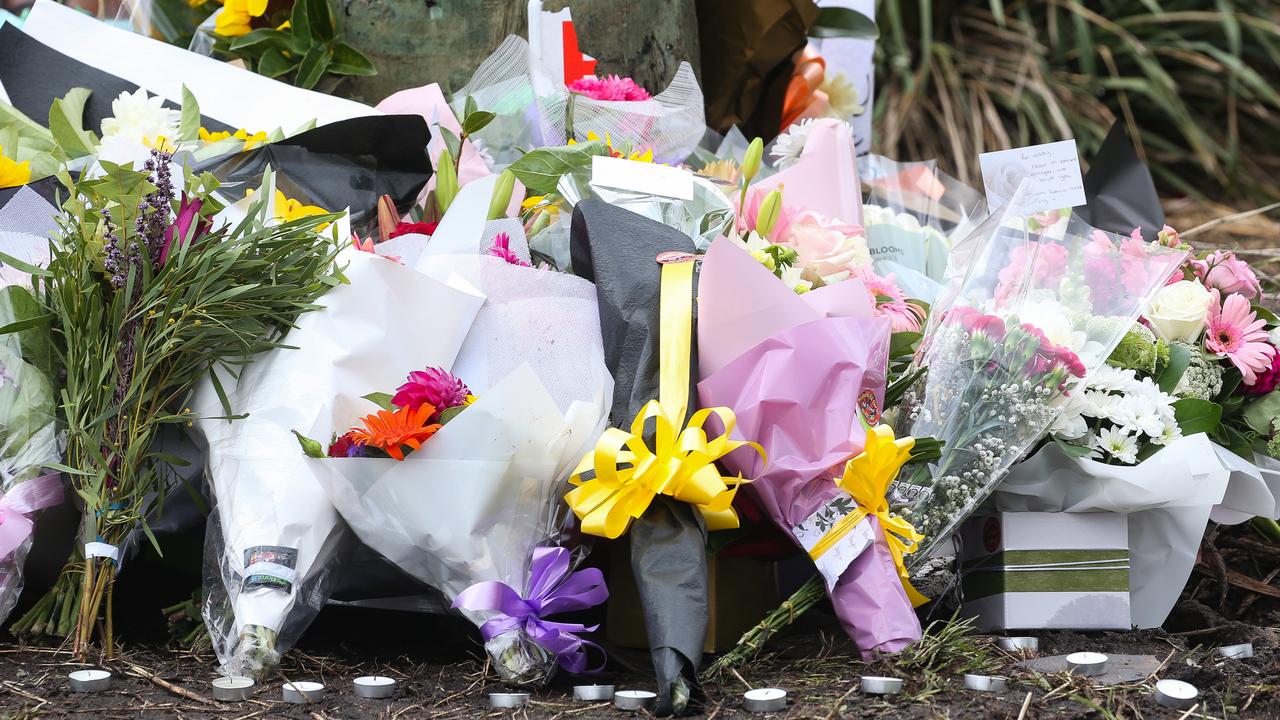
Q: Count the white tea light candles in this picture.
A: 14